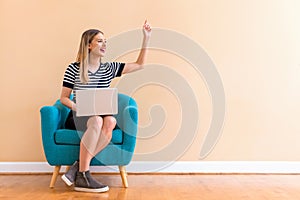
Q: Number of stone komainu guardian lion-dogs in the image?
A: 0